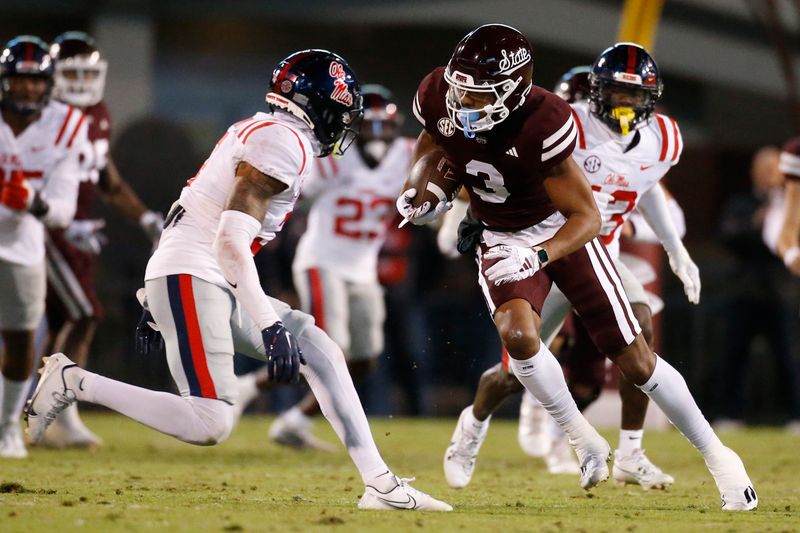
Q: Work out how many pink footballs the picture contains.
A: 0